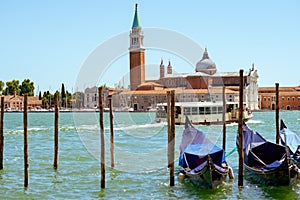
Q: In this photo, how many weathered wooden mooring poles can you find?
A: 10